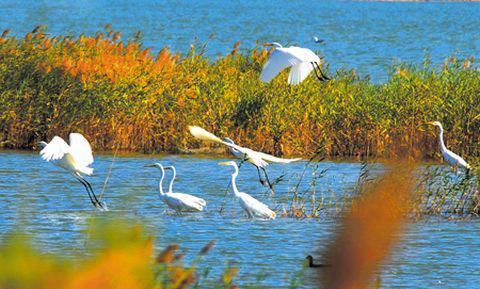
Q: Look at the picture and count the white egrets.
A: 7